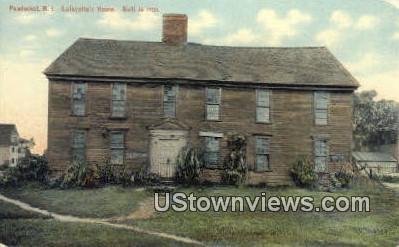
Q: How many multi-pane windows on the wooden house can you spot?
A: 11